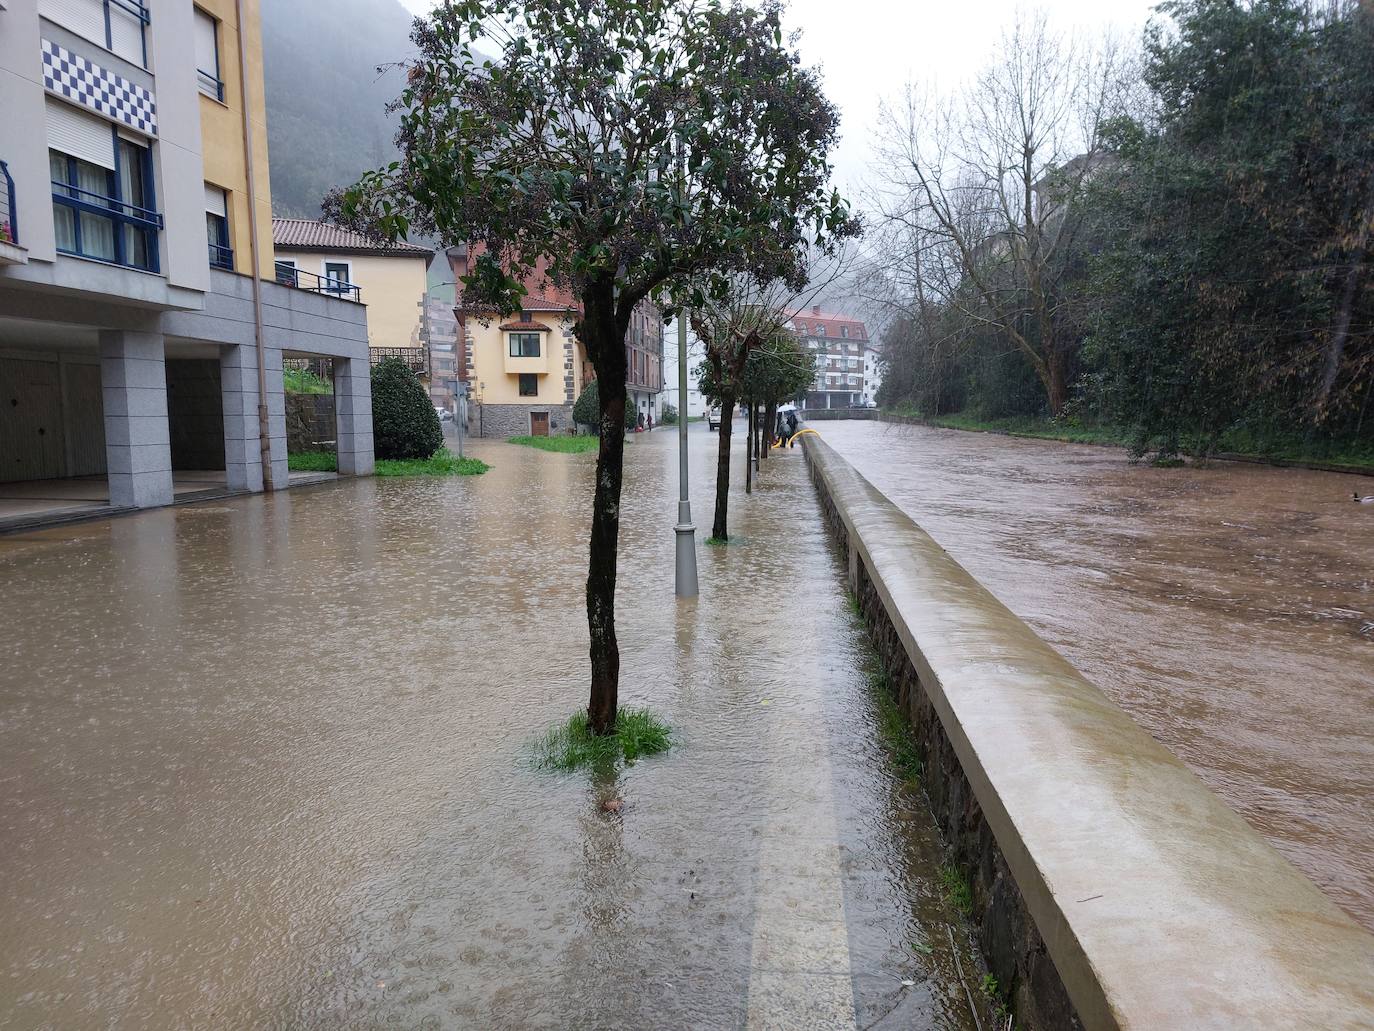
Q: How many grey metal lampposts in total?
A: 1